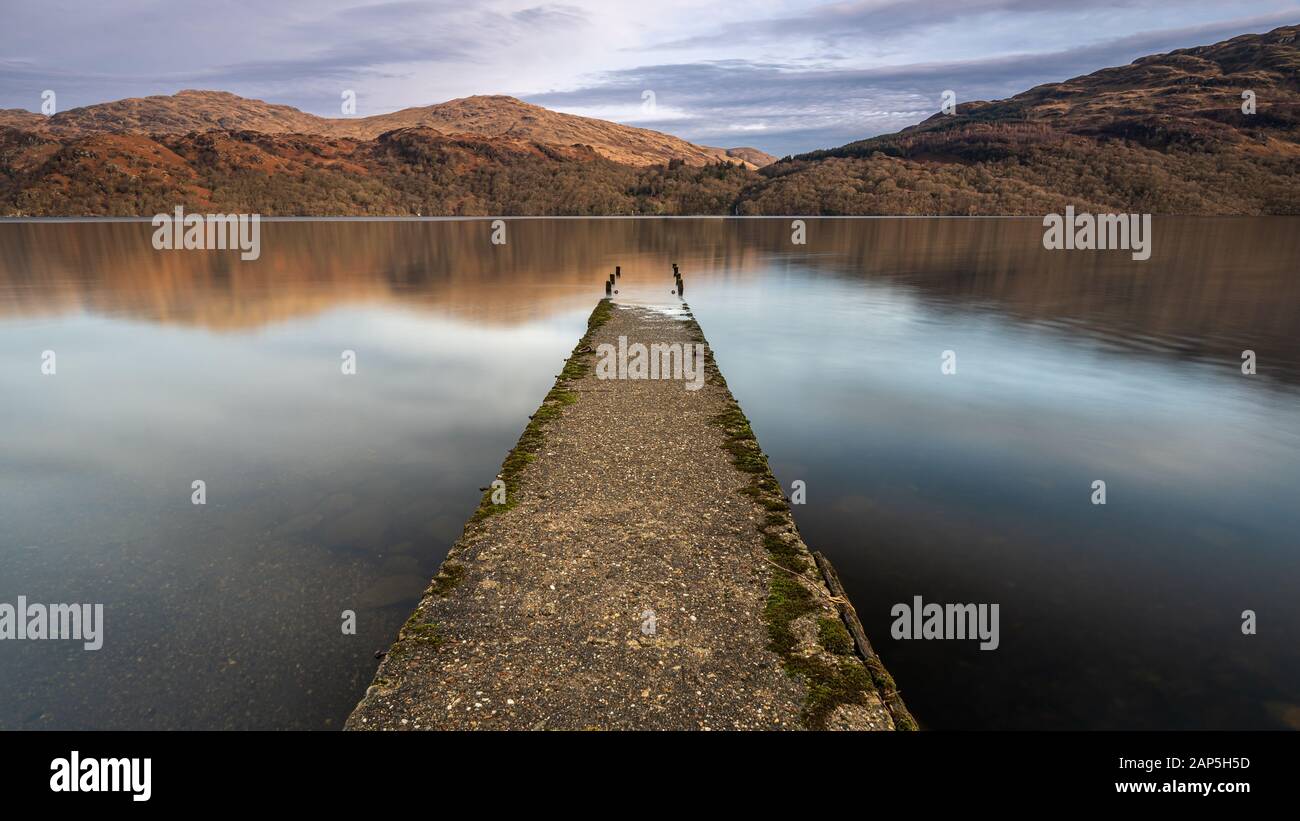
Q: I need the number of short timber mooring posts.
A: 7